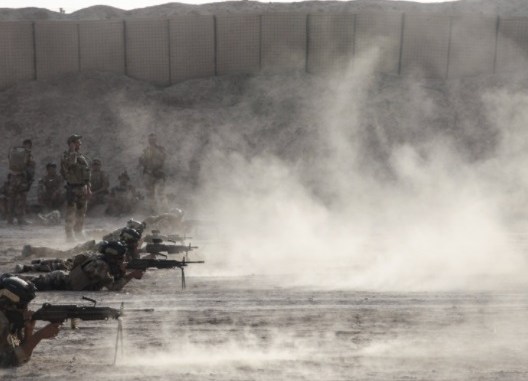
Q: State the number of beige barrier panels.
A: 12